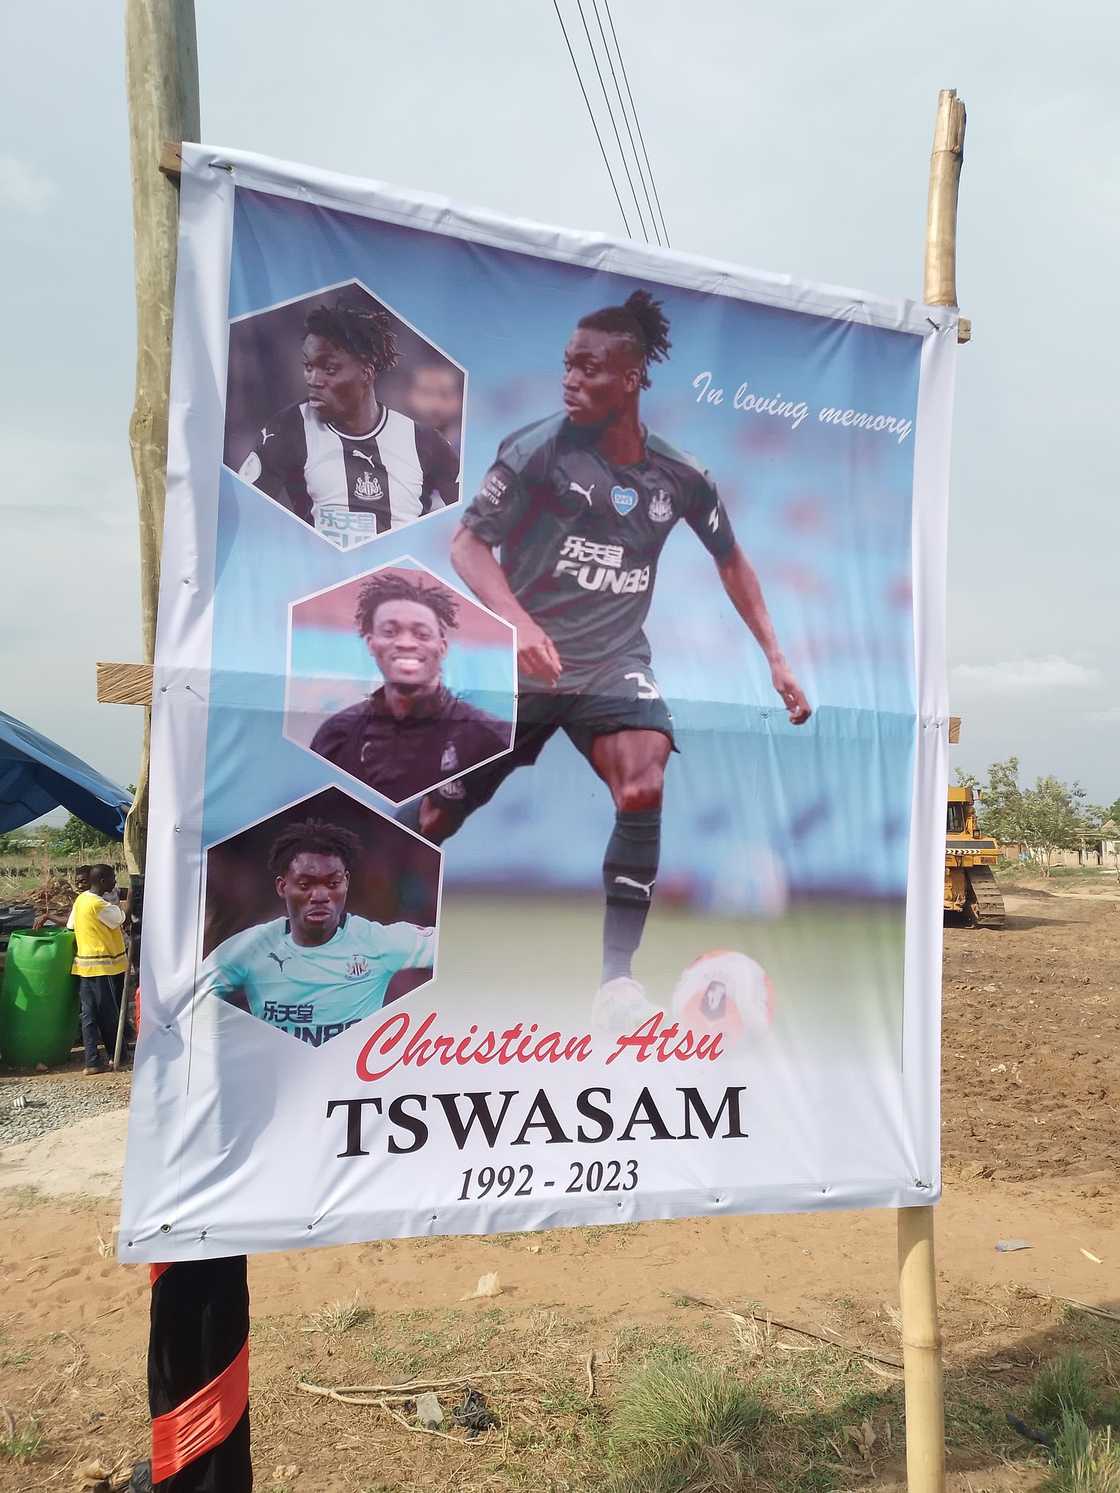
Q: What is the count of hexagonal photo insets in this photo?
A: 3